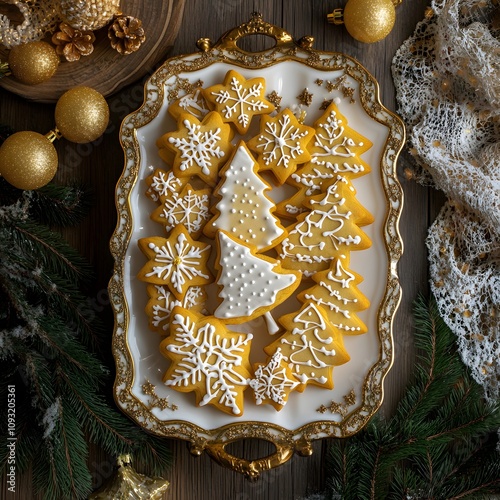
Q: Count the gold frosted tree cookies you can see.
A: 4